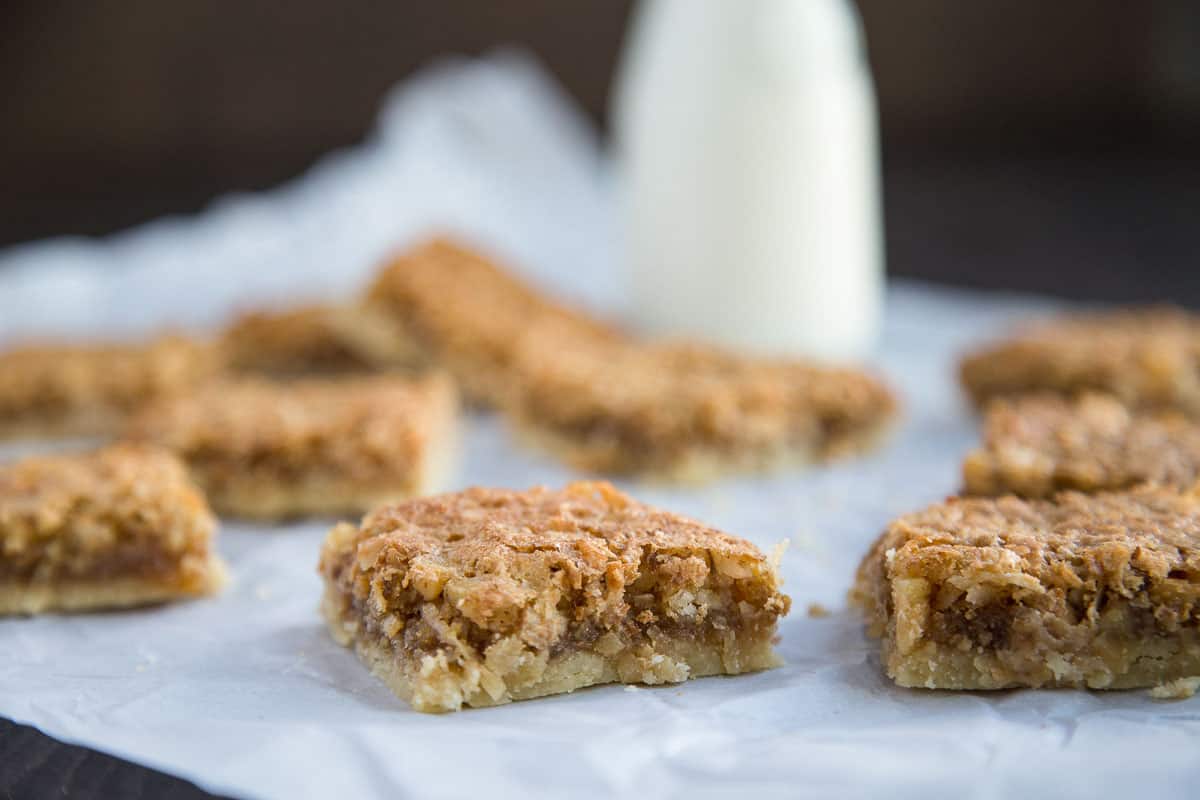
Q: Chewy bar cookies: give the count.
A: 10